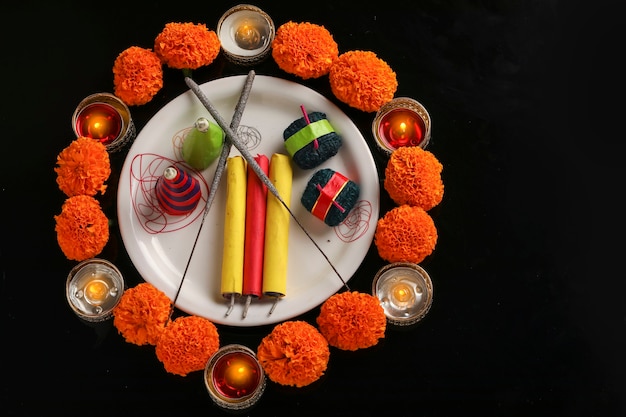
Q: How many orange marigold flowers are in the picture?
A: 12